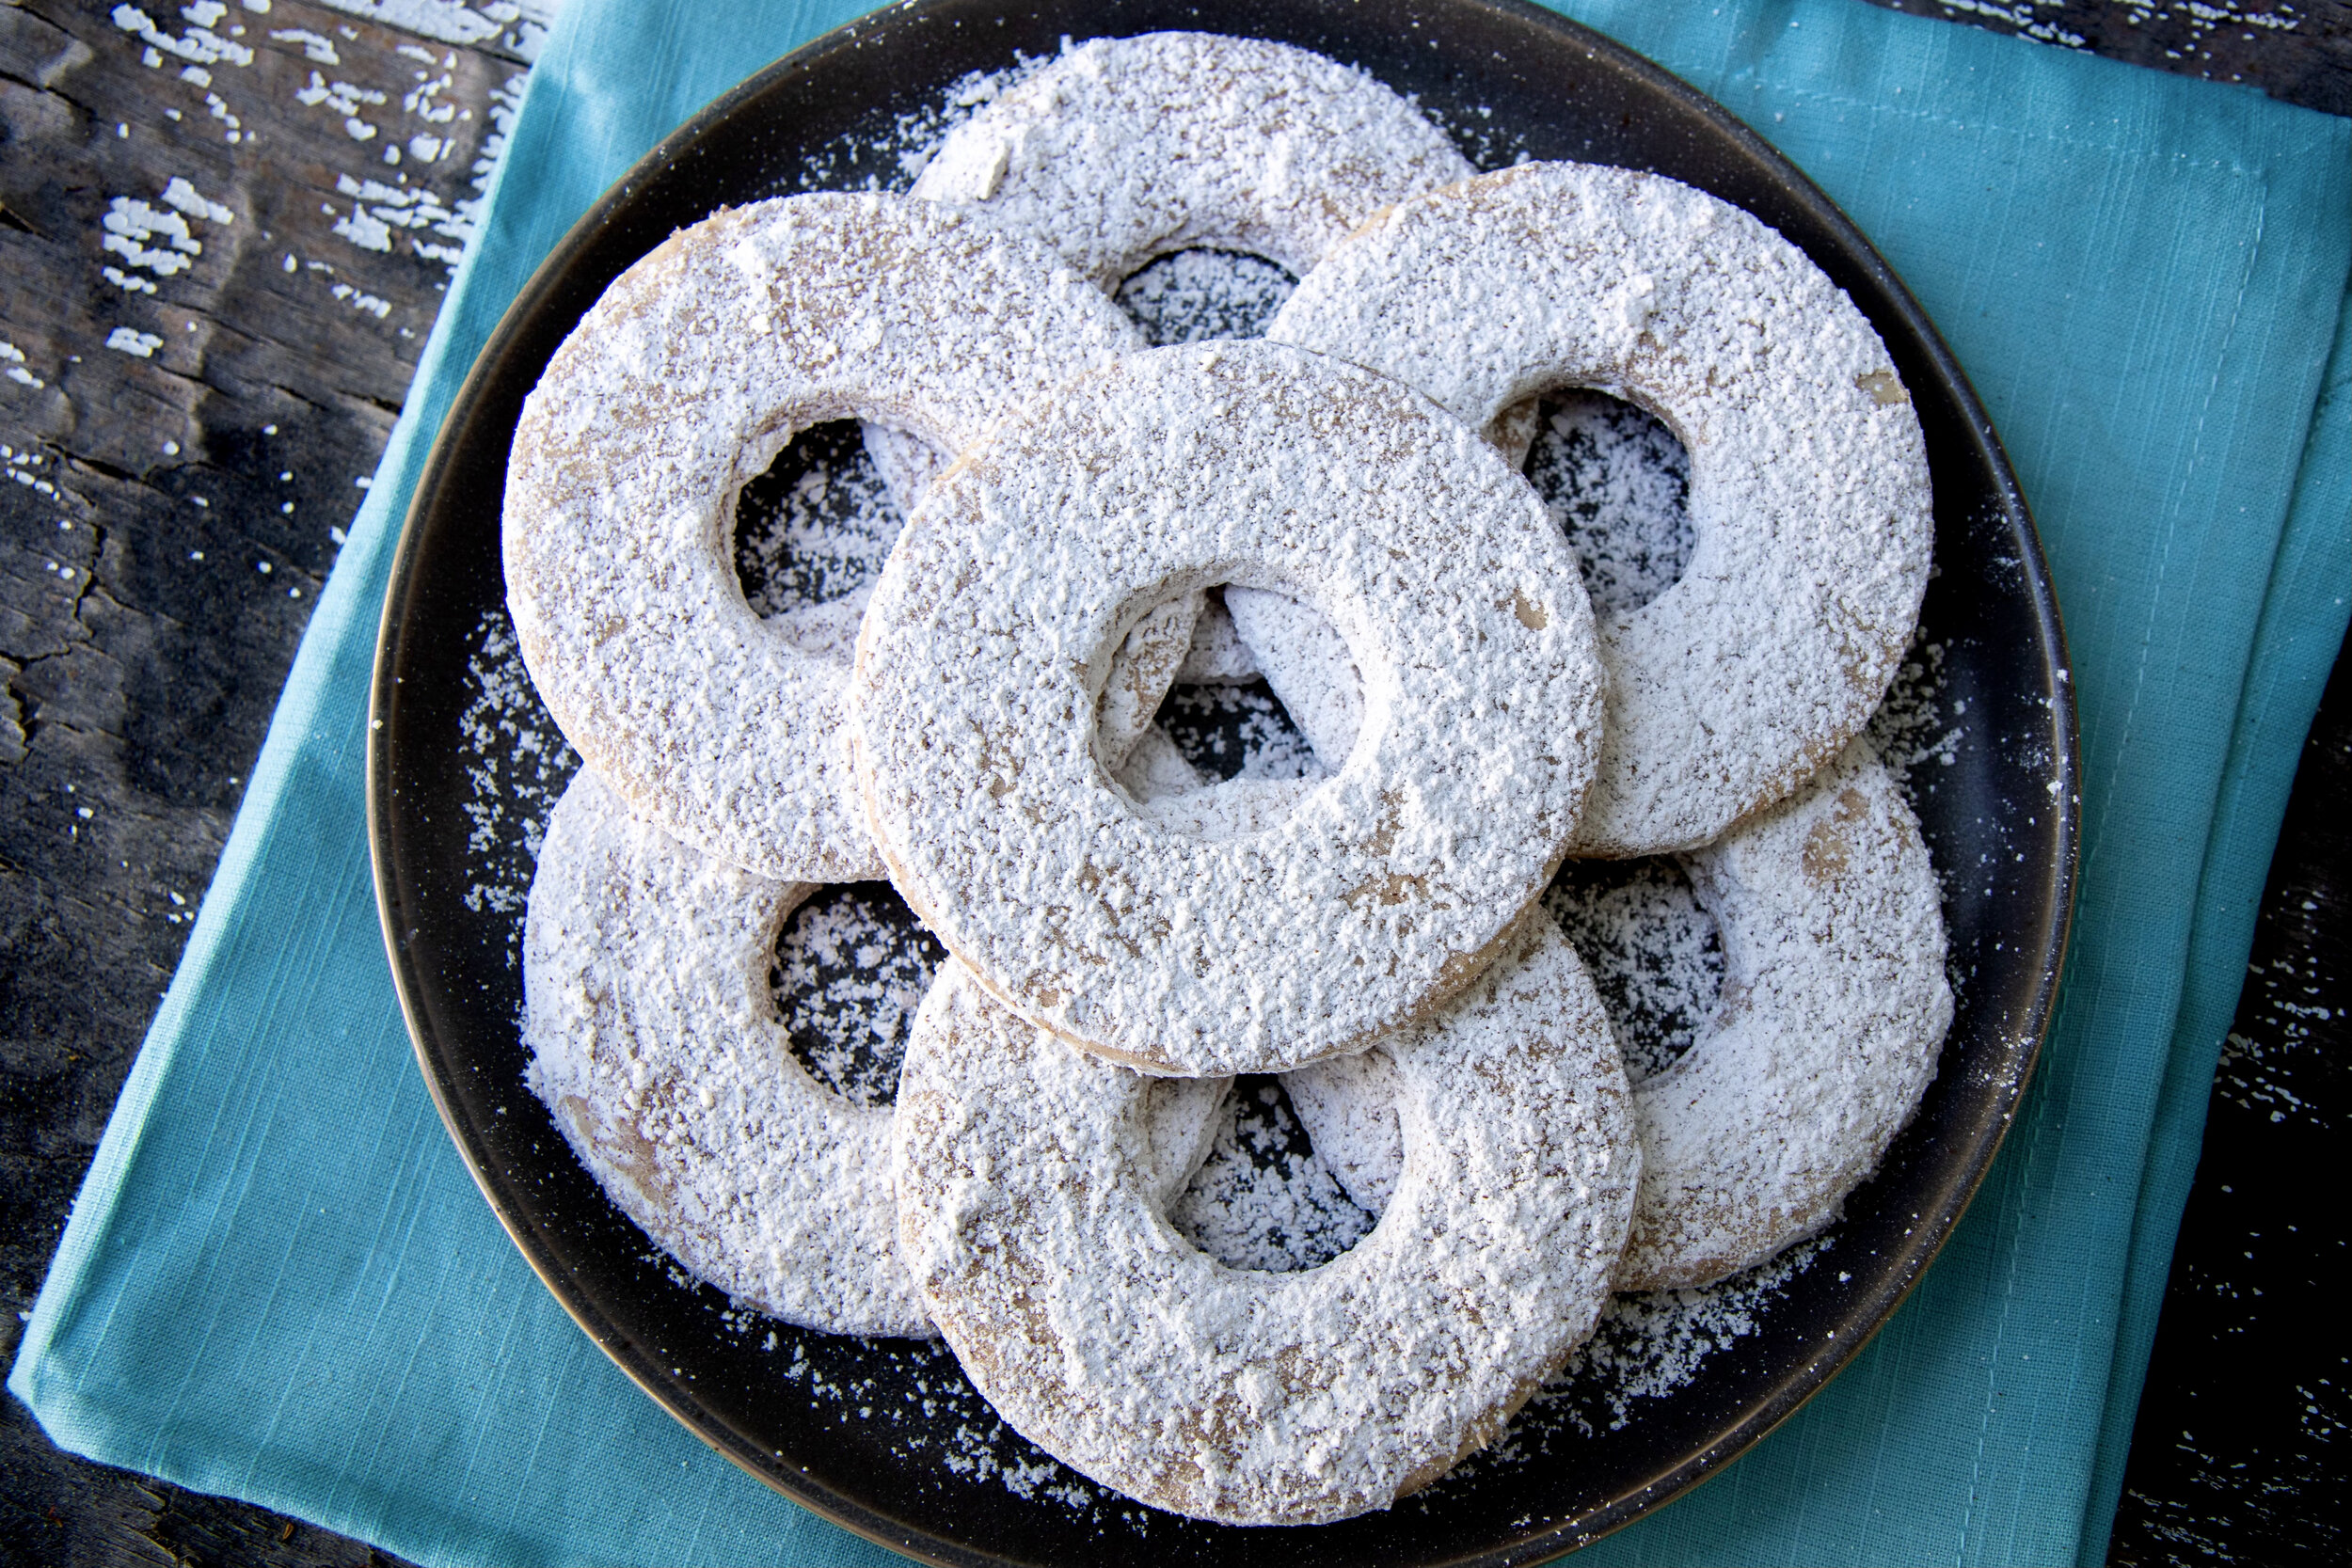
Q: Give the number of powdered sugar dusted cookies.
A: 7